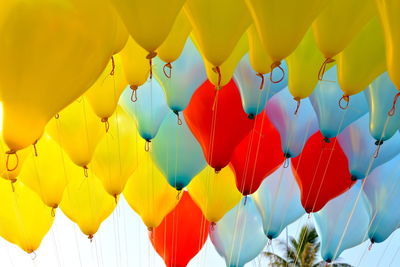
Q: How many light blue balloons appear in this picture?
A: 12